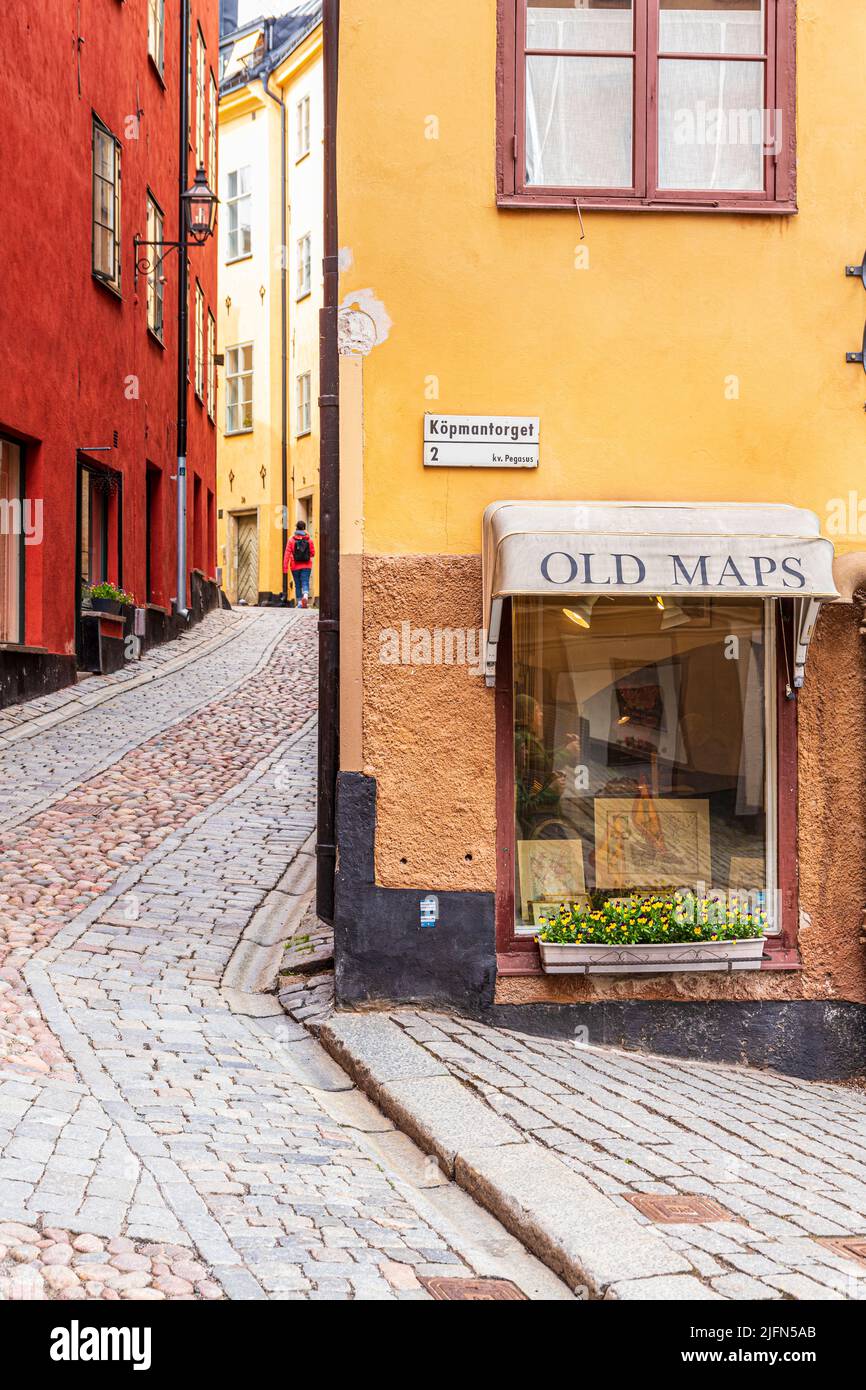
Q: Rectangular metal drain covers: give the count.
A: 3